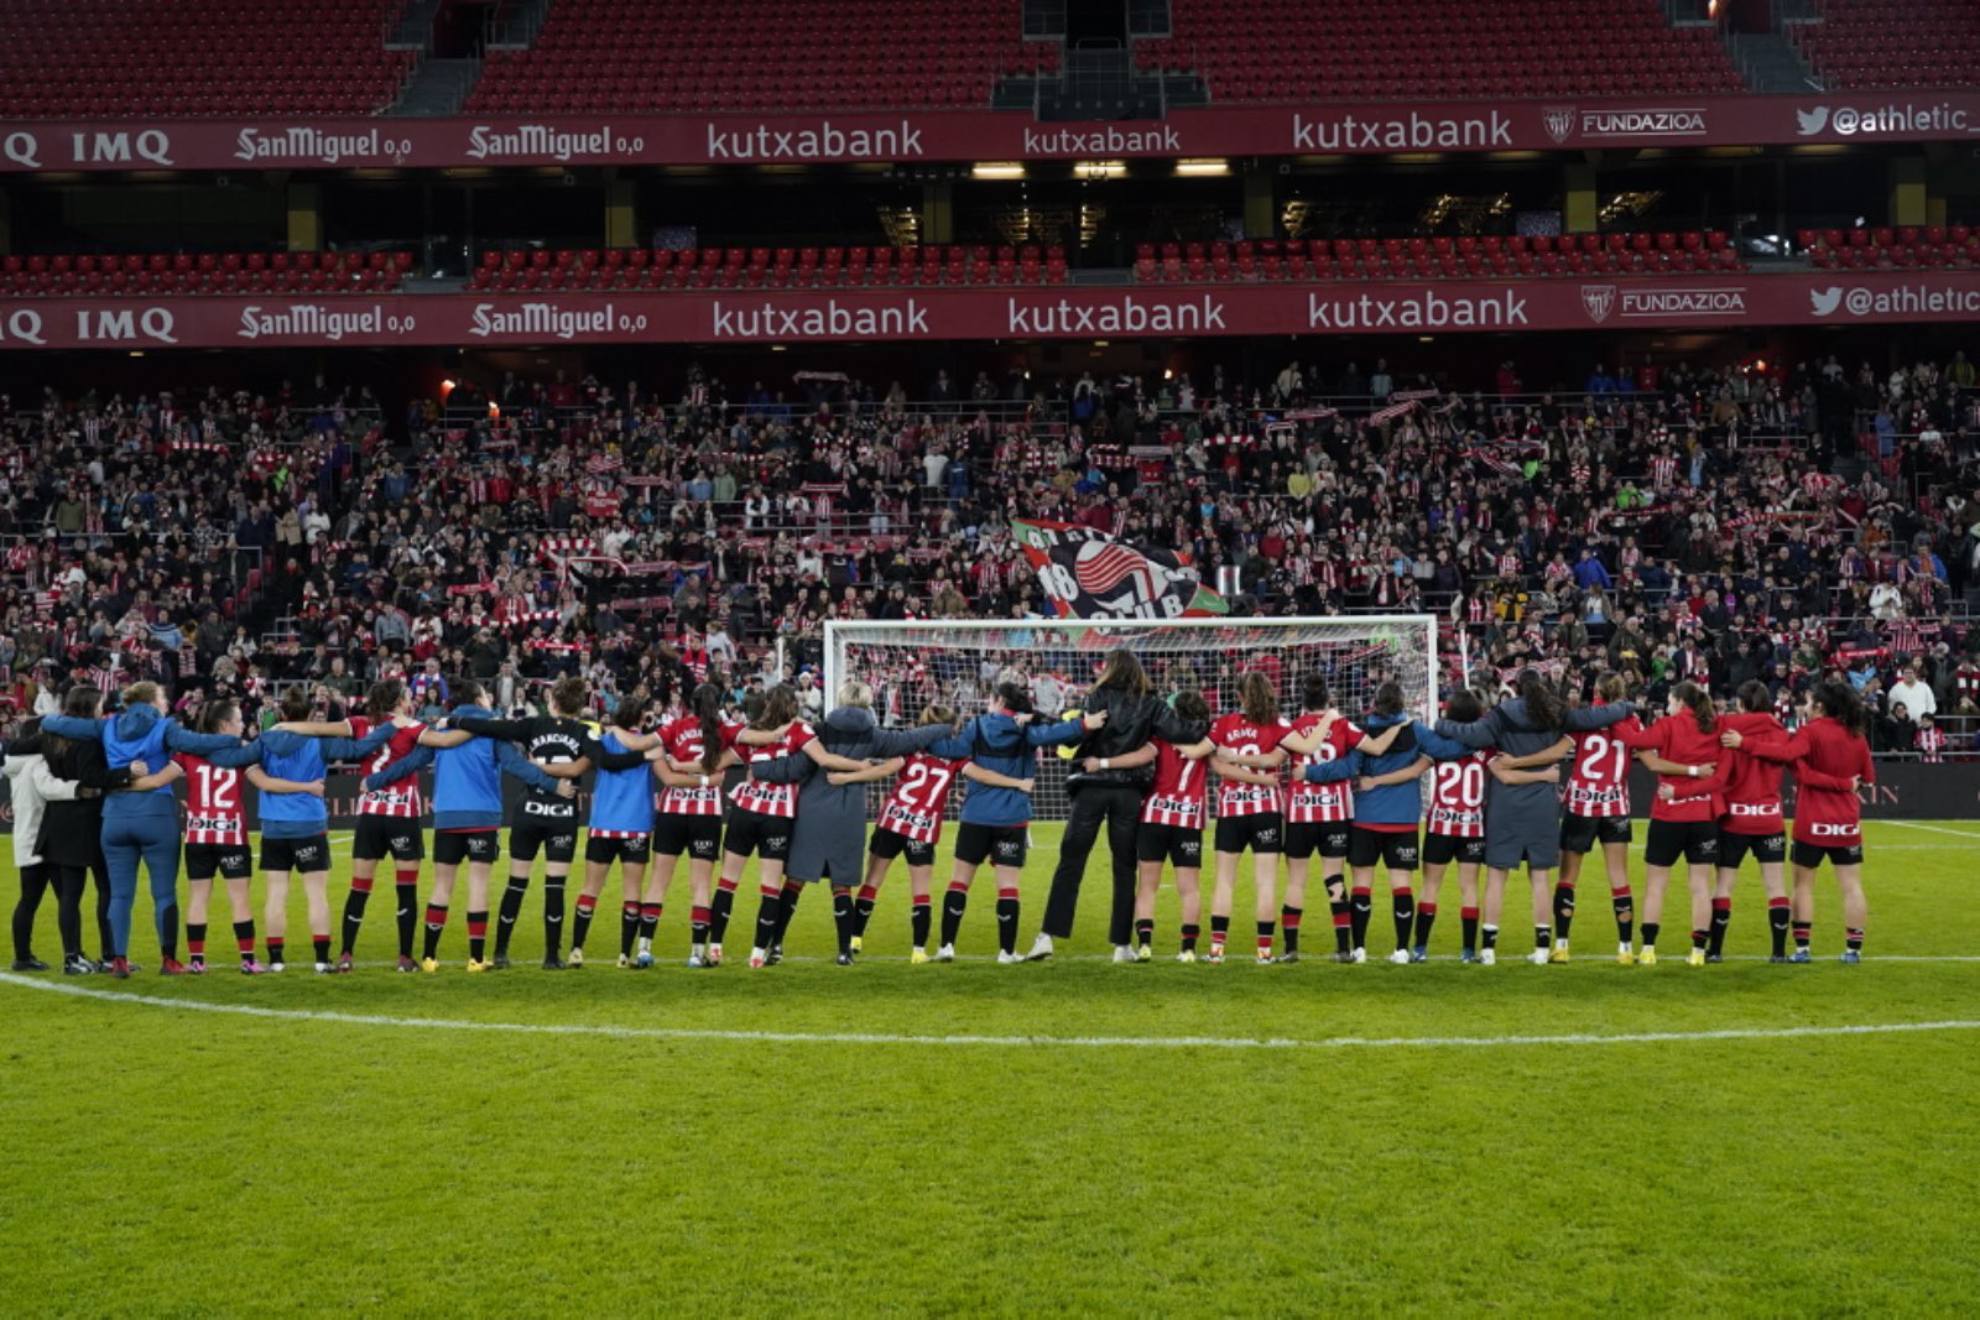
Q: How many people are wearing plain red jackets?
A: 3